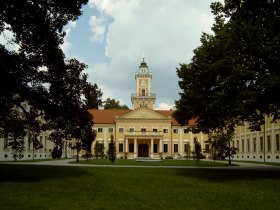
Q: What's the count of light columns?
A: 4